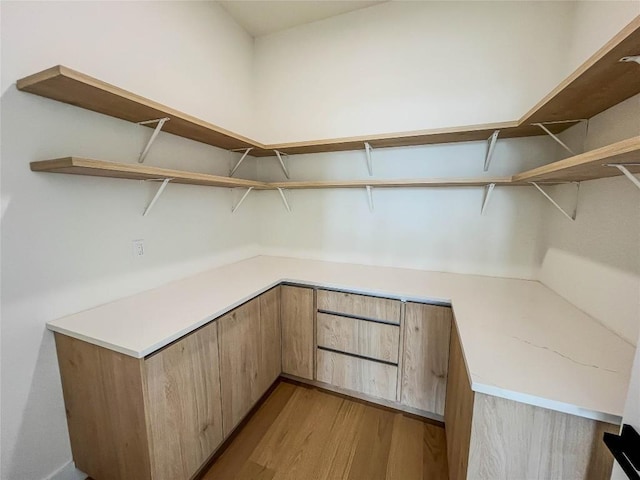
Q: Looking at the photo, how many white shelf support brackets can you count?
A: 14